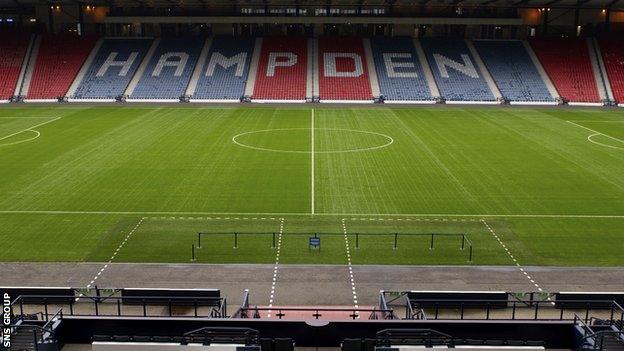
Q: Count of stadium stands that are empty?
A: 12